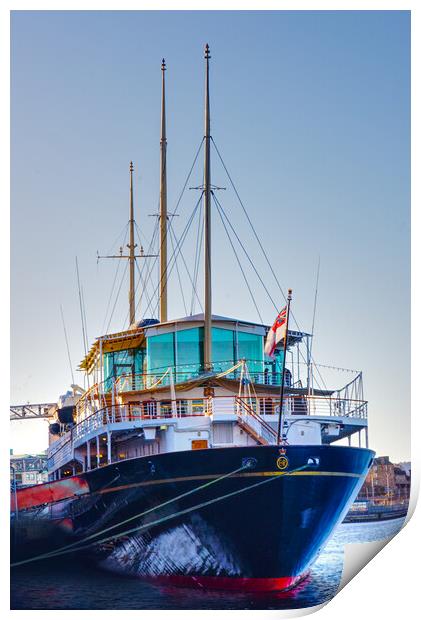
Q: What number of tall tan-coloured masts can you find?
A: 3